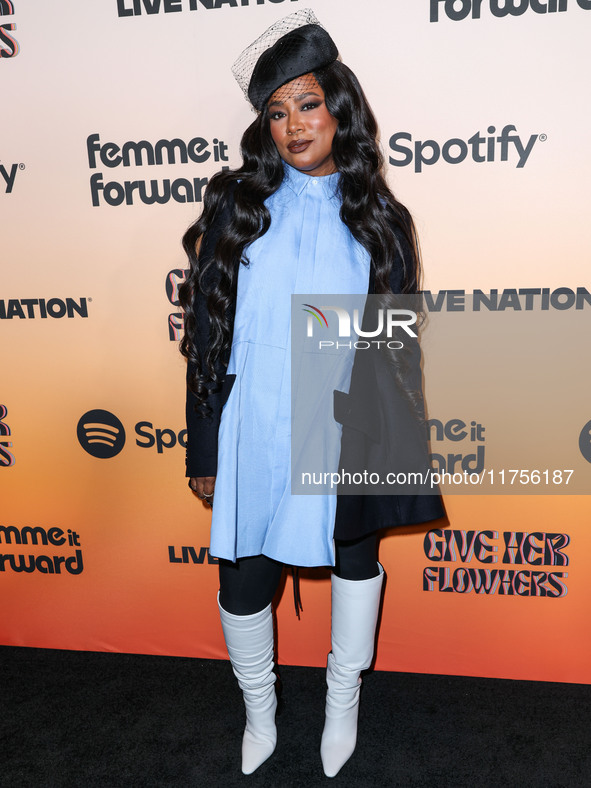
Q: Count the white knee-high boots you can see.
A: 2